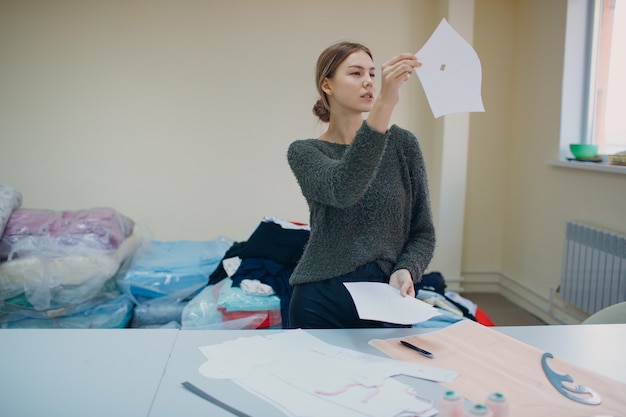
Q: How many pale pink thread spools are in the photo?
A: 3